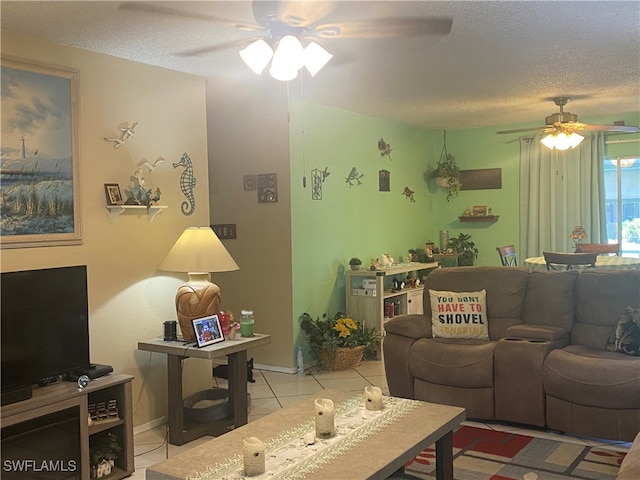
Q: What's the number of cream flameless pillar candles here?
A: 3